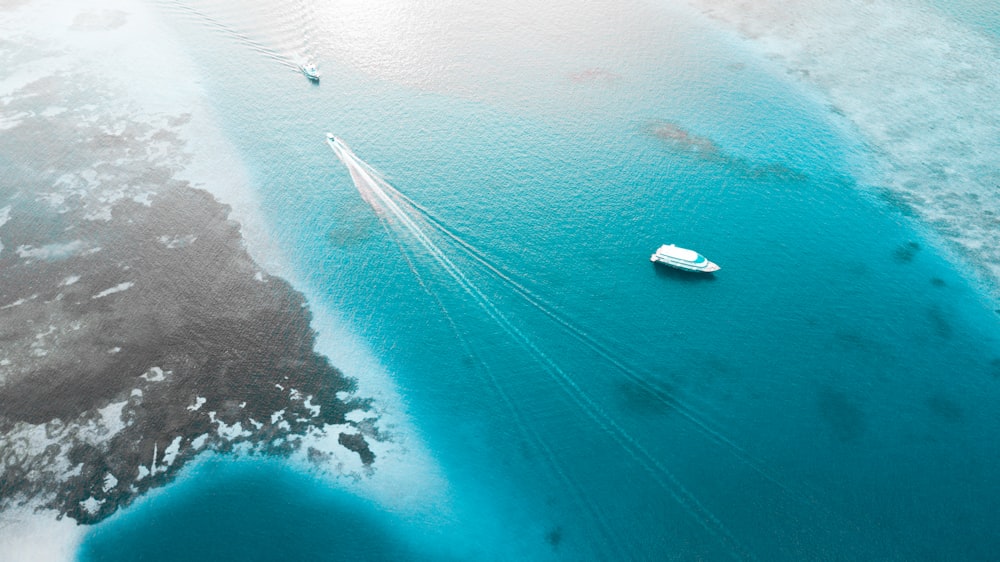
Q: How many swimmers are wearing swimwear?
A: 0